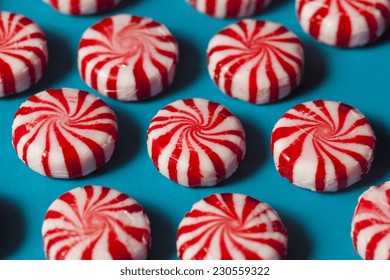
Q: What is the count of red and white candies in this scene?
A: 12